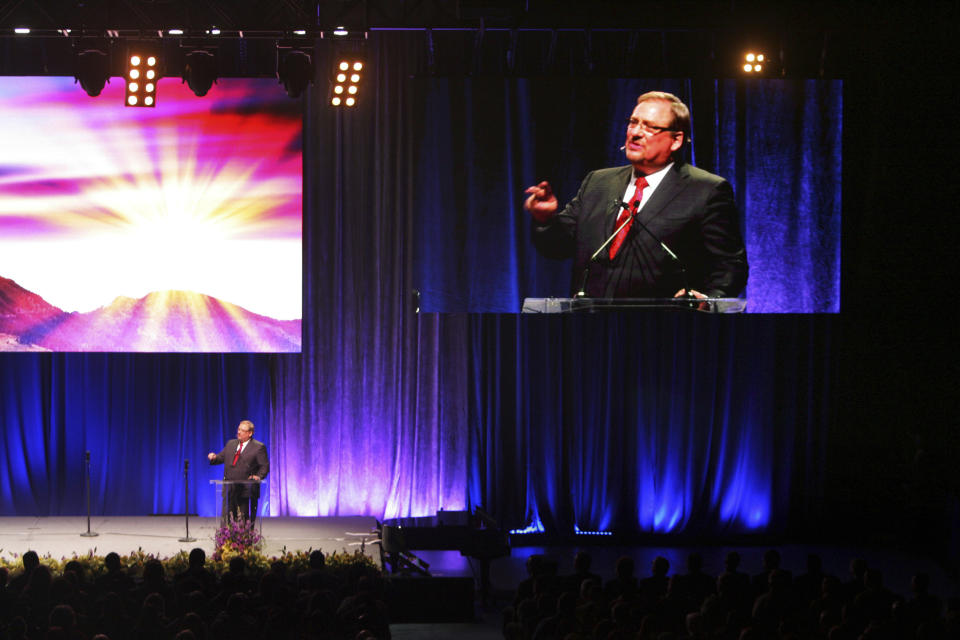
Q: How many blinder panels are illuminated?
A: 3